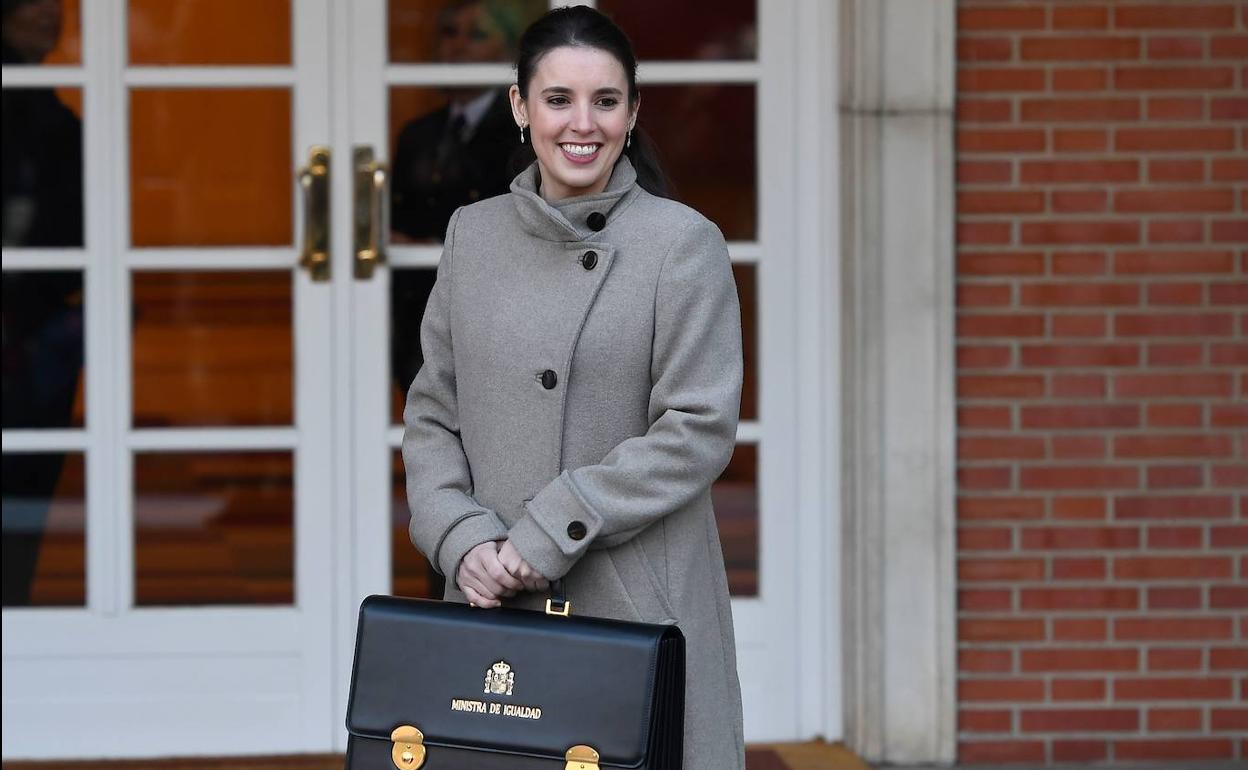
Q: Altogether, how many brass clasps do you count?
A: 2